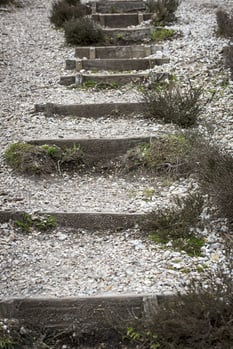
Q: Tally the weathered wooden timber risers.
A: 10